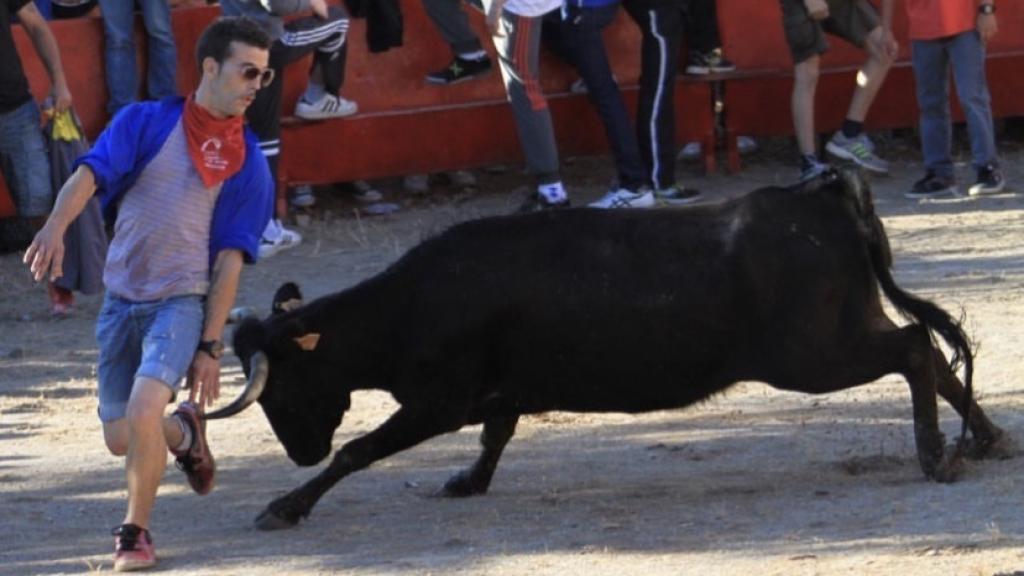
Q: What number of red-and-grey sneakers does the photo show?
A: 2